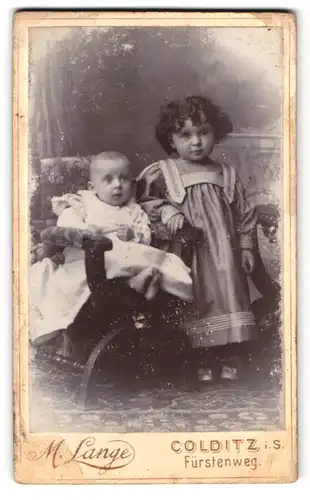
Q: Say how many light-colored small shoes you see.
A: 2